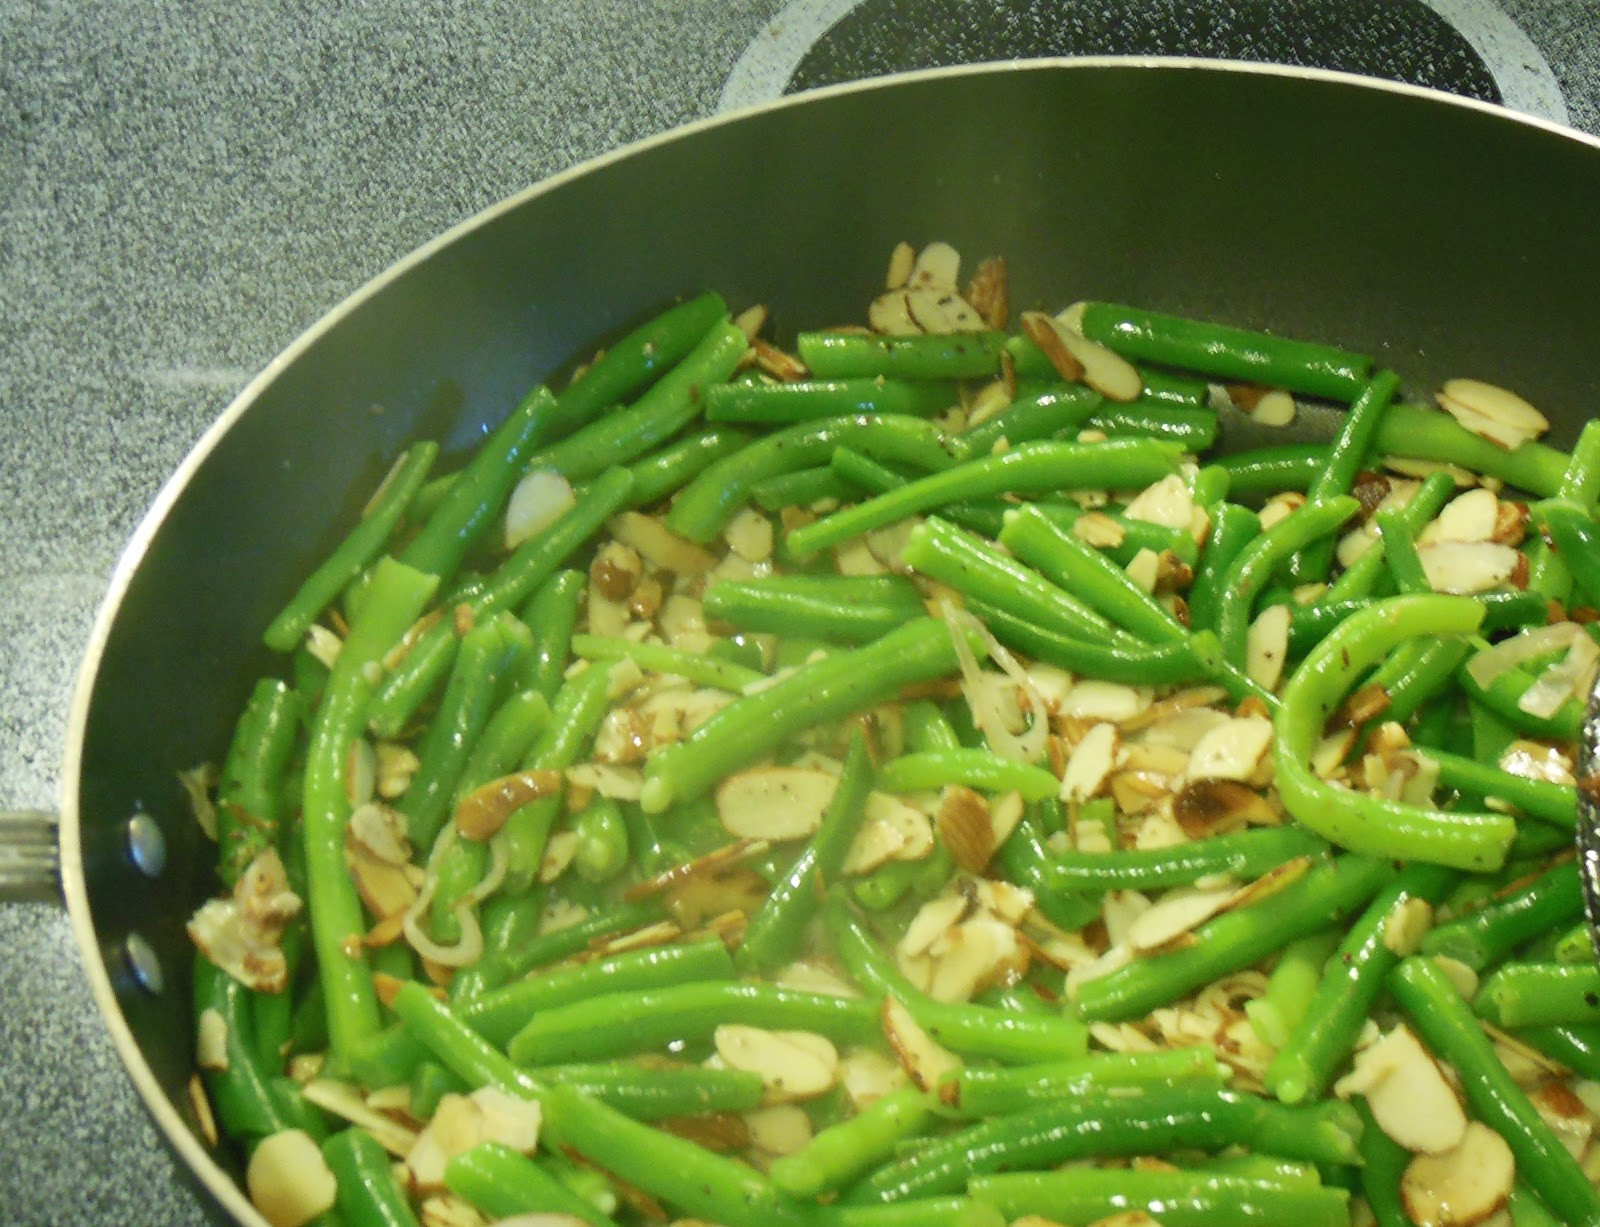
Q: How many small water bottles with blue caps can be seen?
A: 0